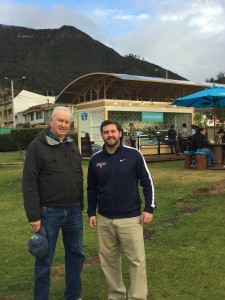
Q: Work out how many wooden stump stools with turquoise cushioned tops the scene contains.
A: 2